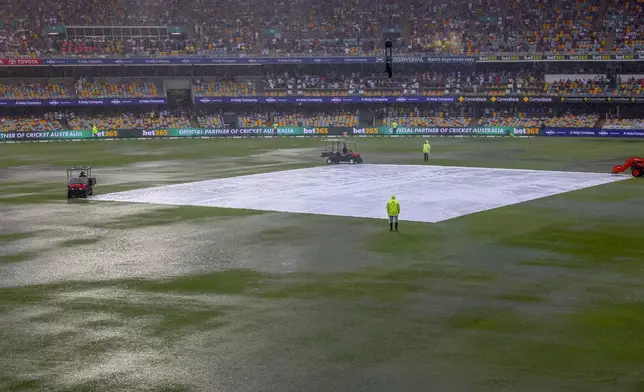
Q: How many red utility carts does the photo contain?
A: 2